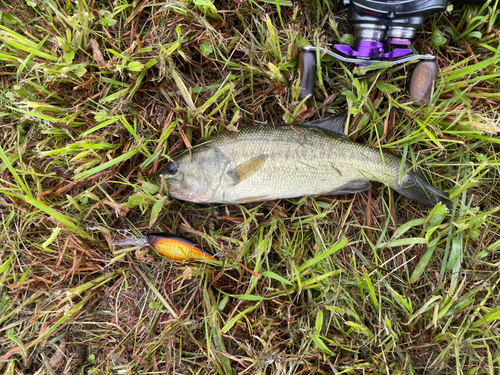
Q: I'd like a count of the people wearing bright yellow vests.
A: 0